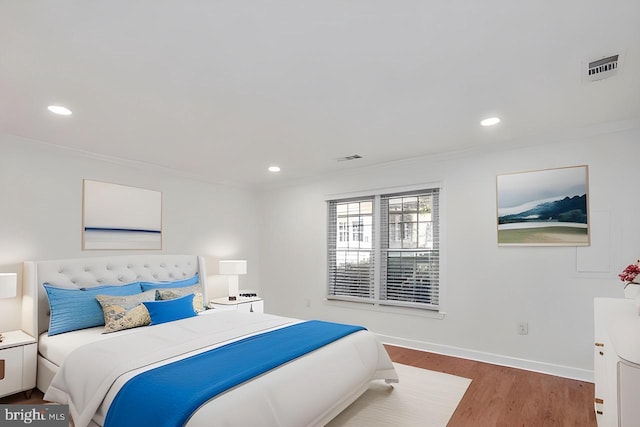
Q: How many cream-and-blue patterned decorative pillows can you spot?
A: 2